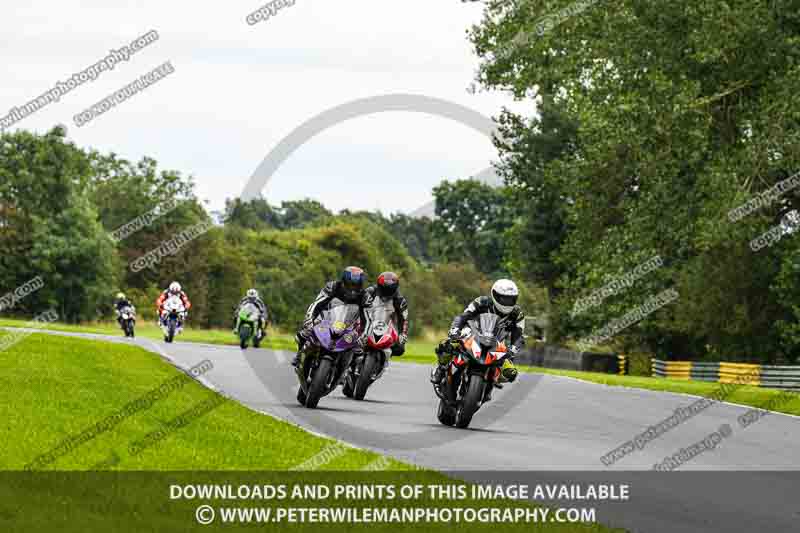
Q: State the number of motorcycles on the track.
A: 6